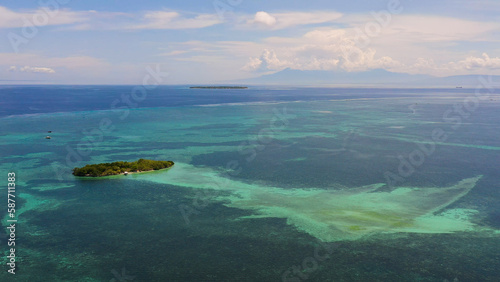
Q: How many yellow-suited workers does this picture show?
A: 0